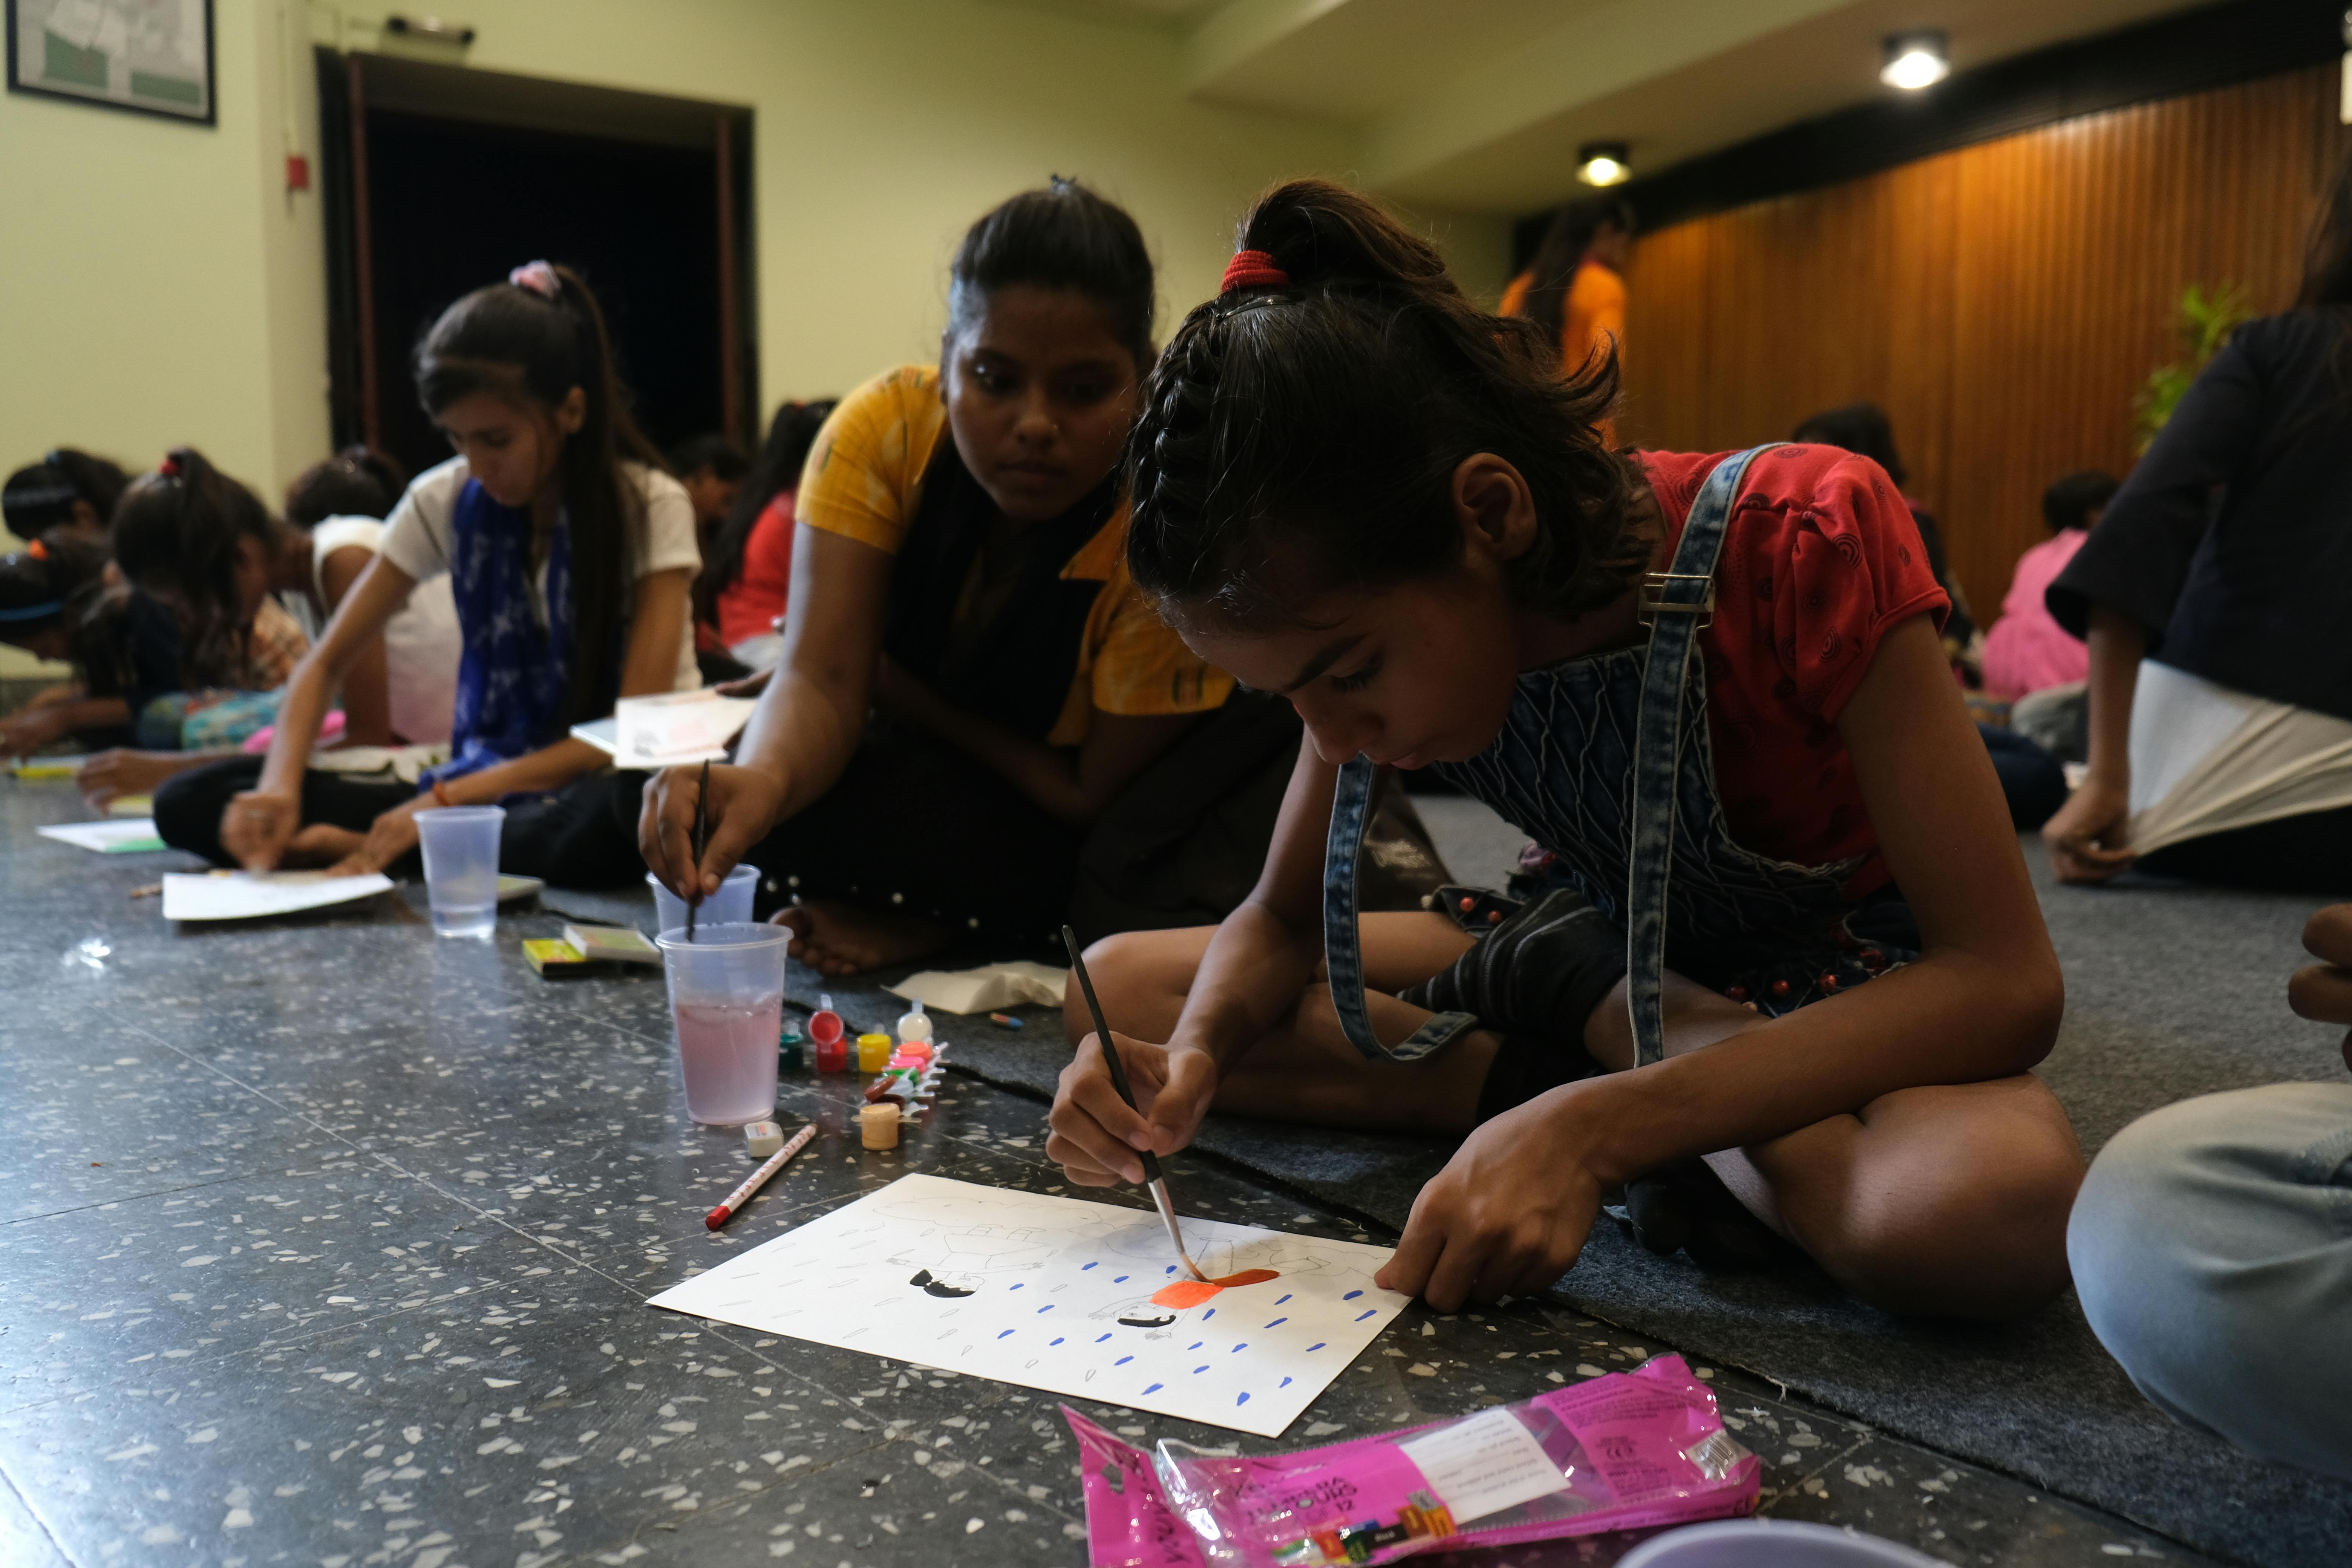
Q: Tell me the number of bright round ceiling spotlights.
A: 2